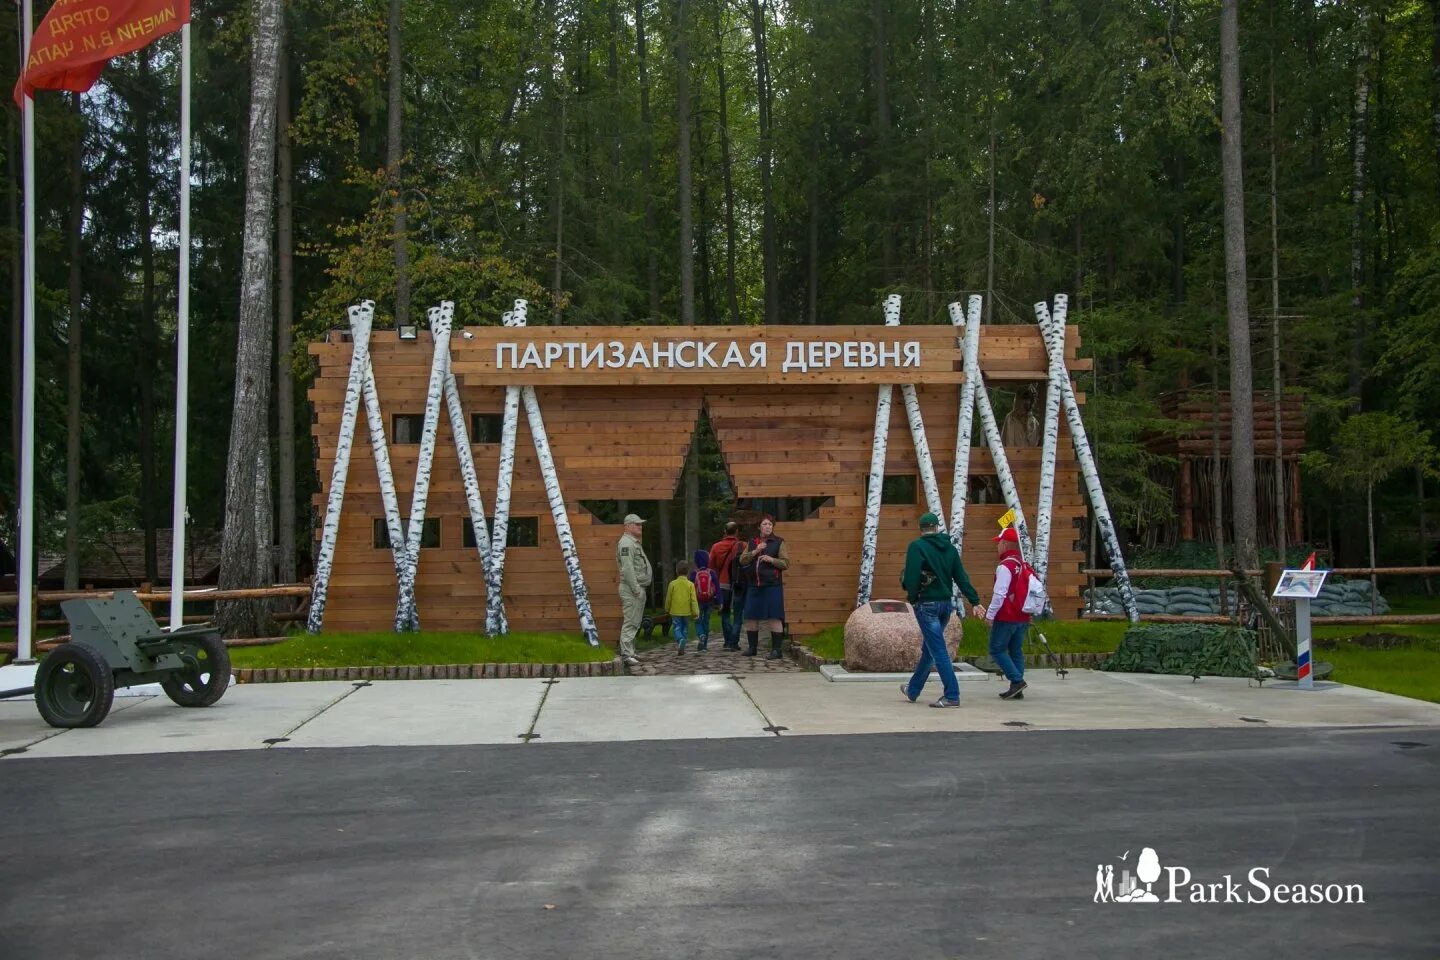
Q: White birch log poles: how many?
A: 12